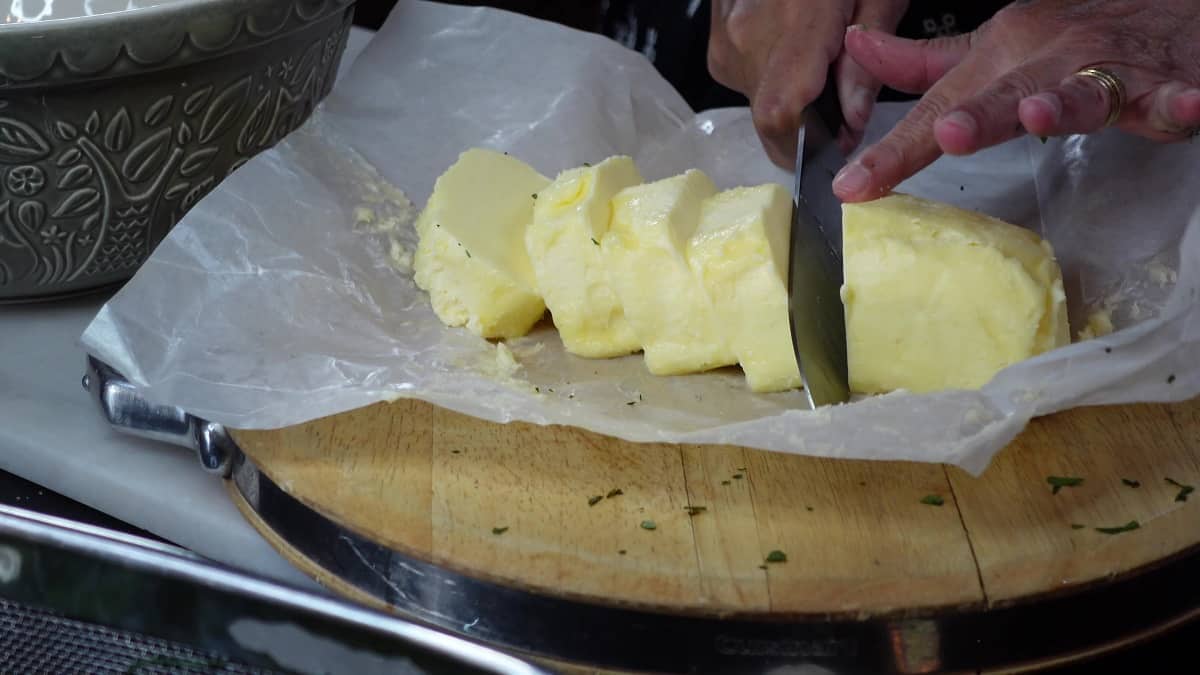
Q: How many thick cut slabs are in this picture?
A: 4